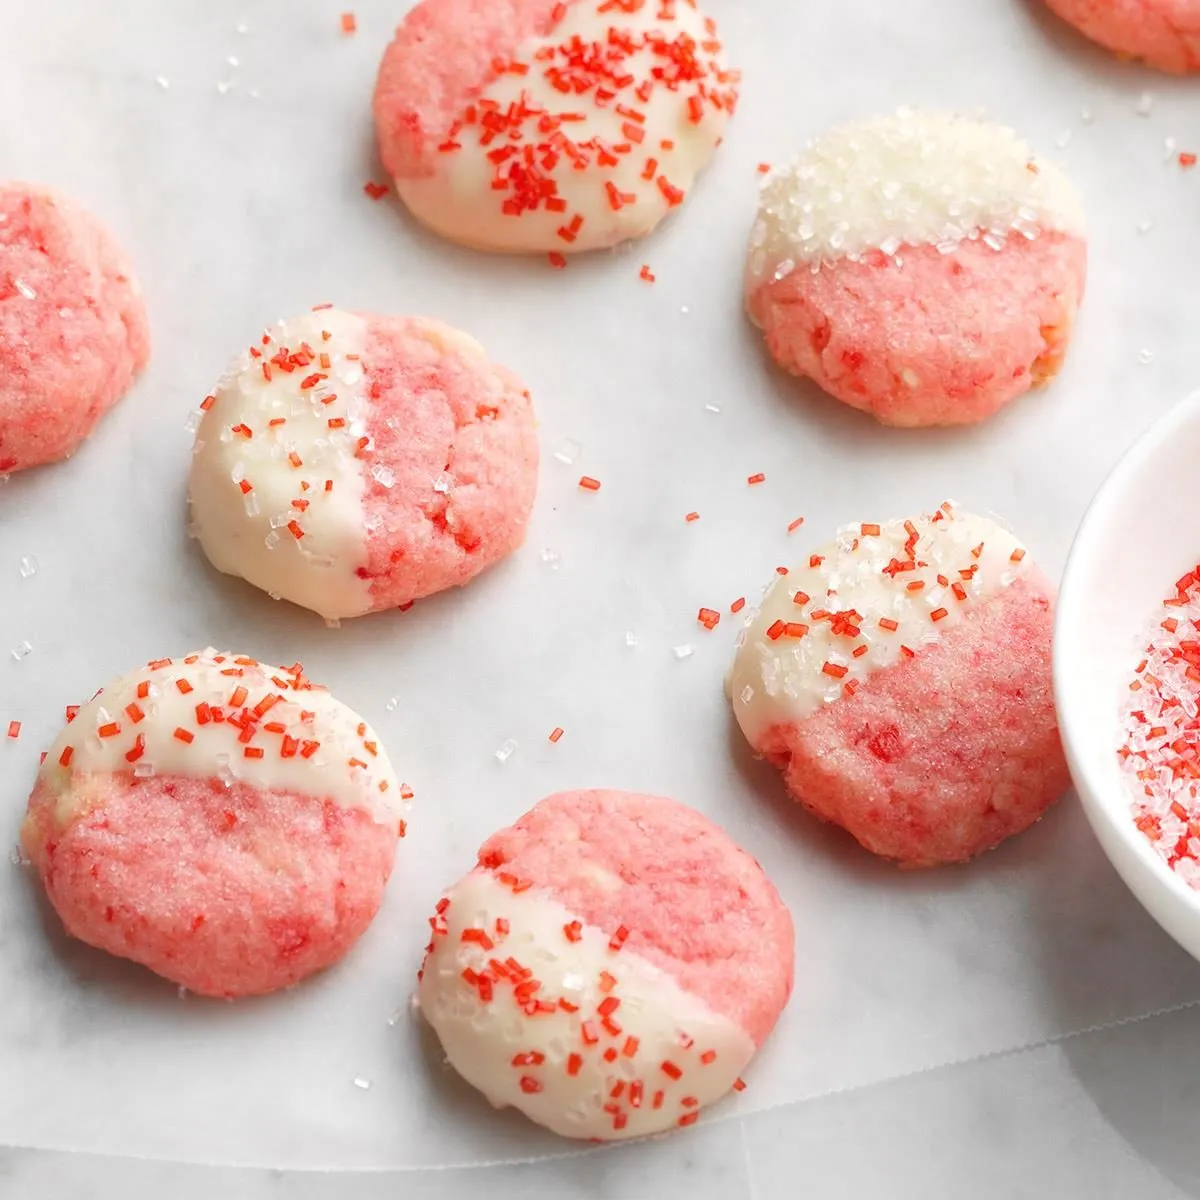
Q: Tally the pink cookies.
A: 8